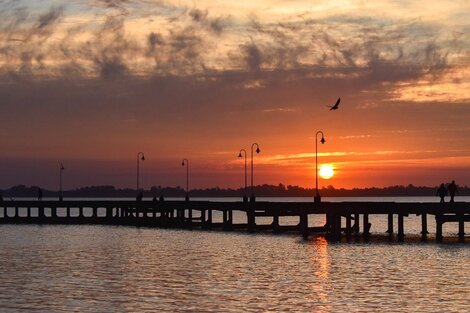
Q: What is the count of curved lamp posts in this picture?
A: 6